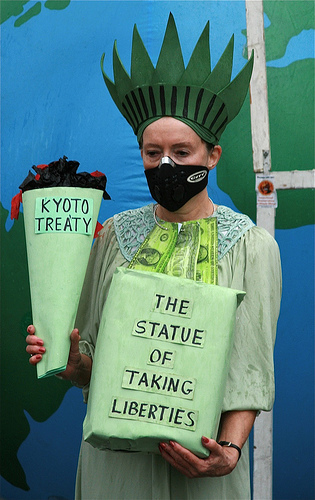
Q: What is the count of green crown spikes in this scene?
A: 7